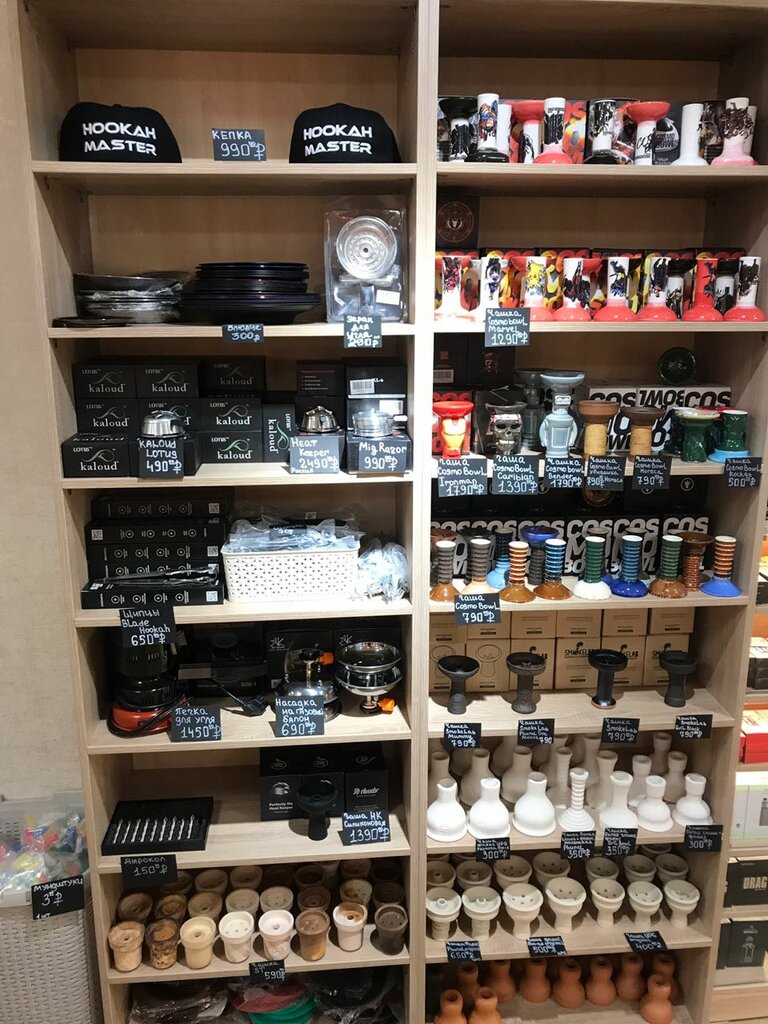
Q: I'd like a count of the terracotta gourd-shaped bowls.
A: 10